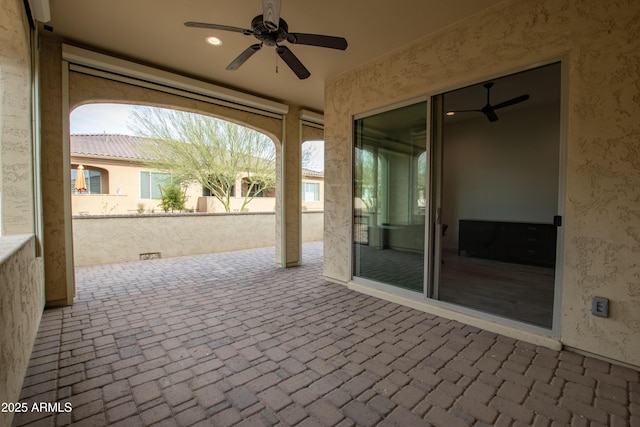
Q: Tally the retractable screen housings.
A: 3